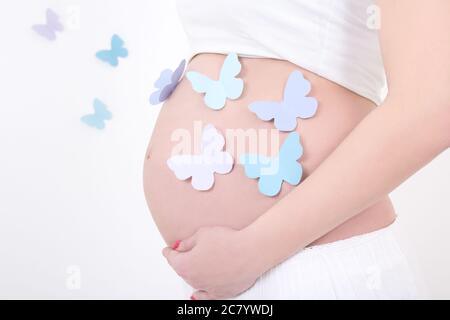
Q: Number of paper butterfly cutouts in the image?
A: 8